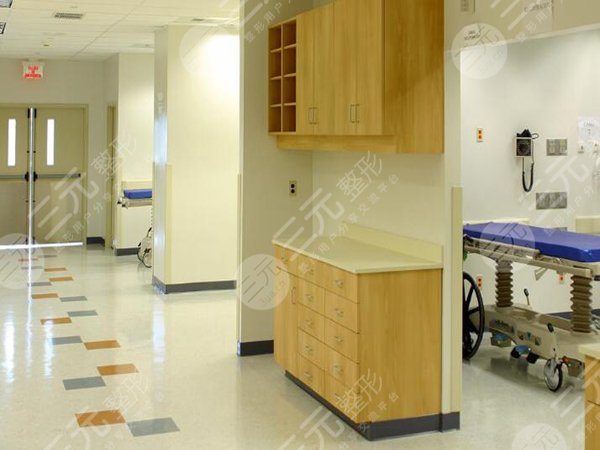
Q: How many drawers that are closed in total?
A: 11